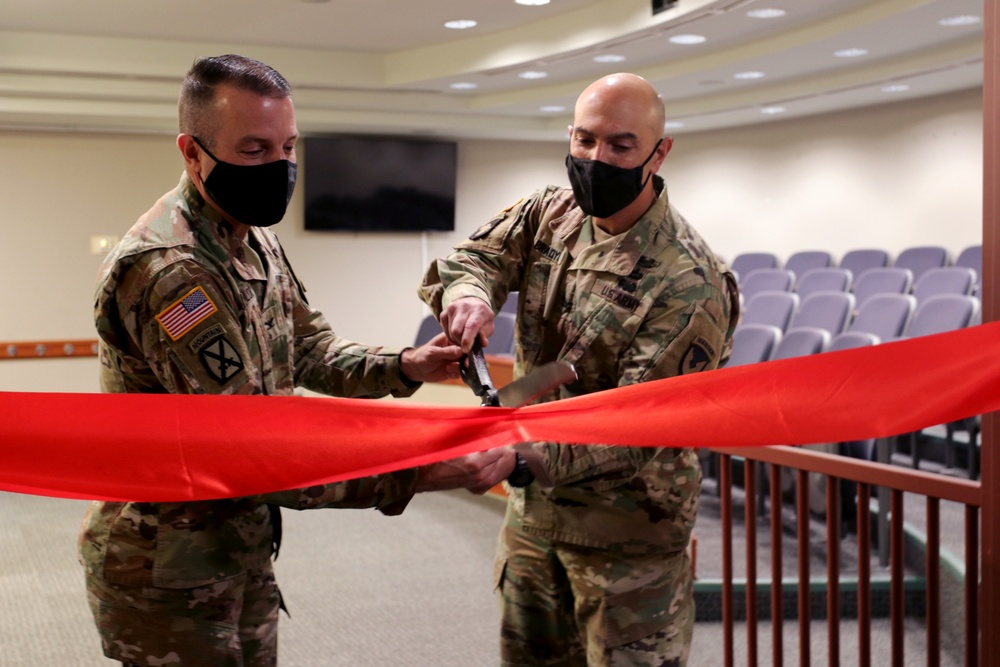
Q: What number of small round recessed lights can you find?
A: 14